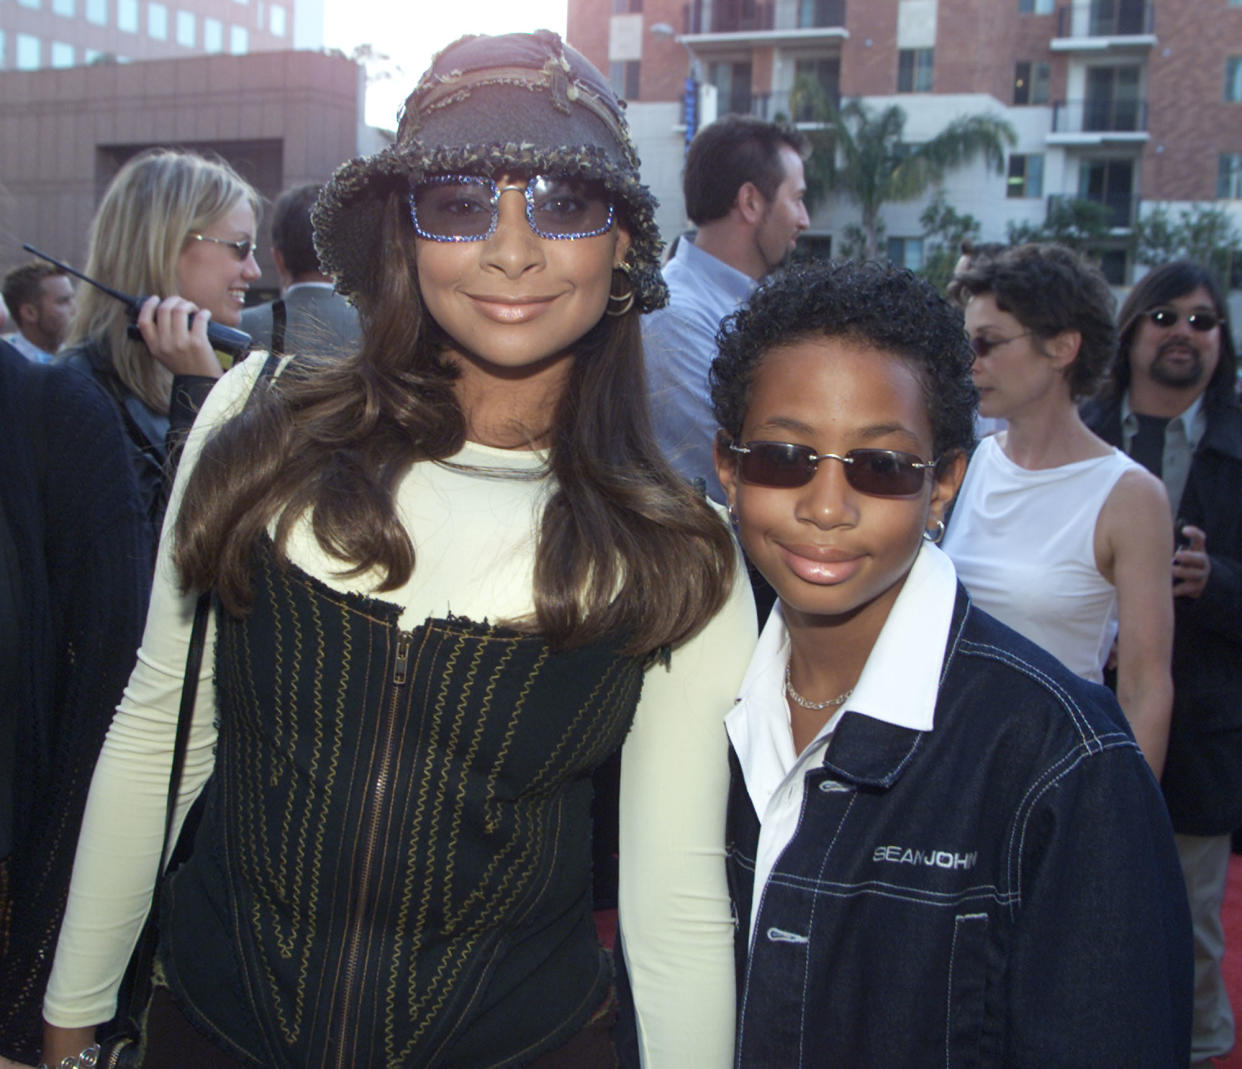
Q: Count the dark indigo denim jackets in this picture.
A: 1